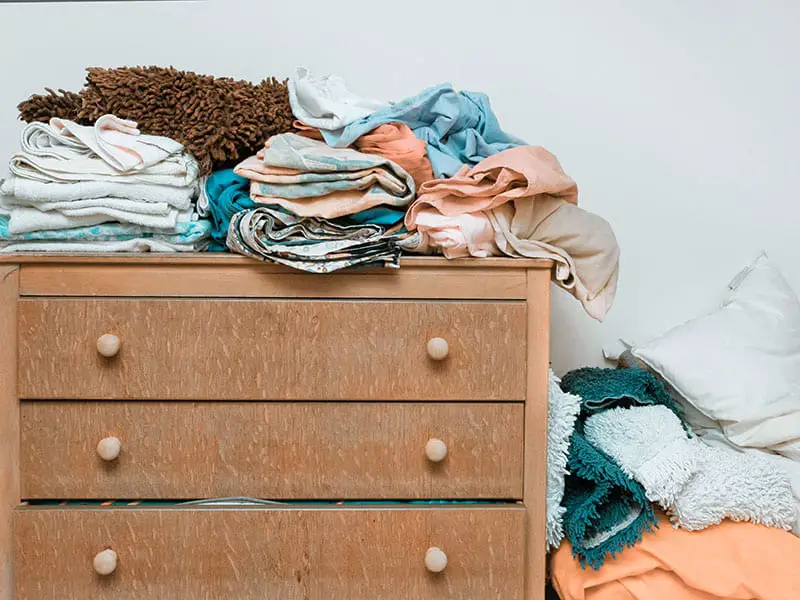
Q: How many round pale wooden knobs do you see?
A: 6